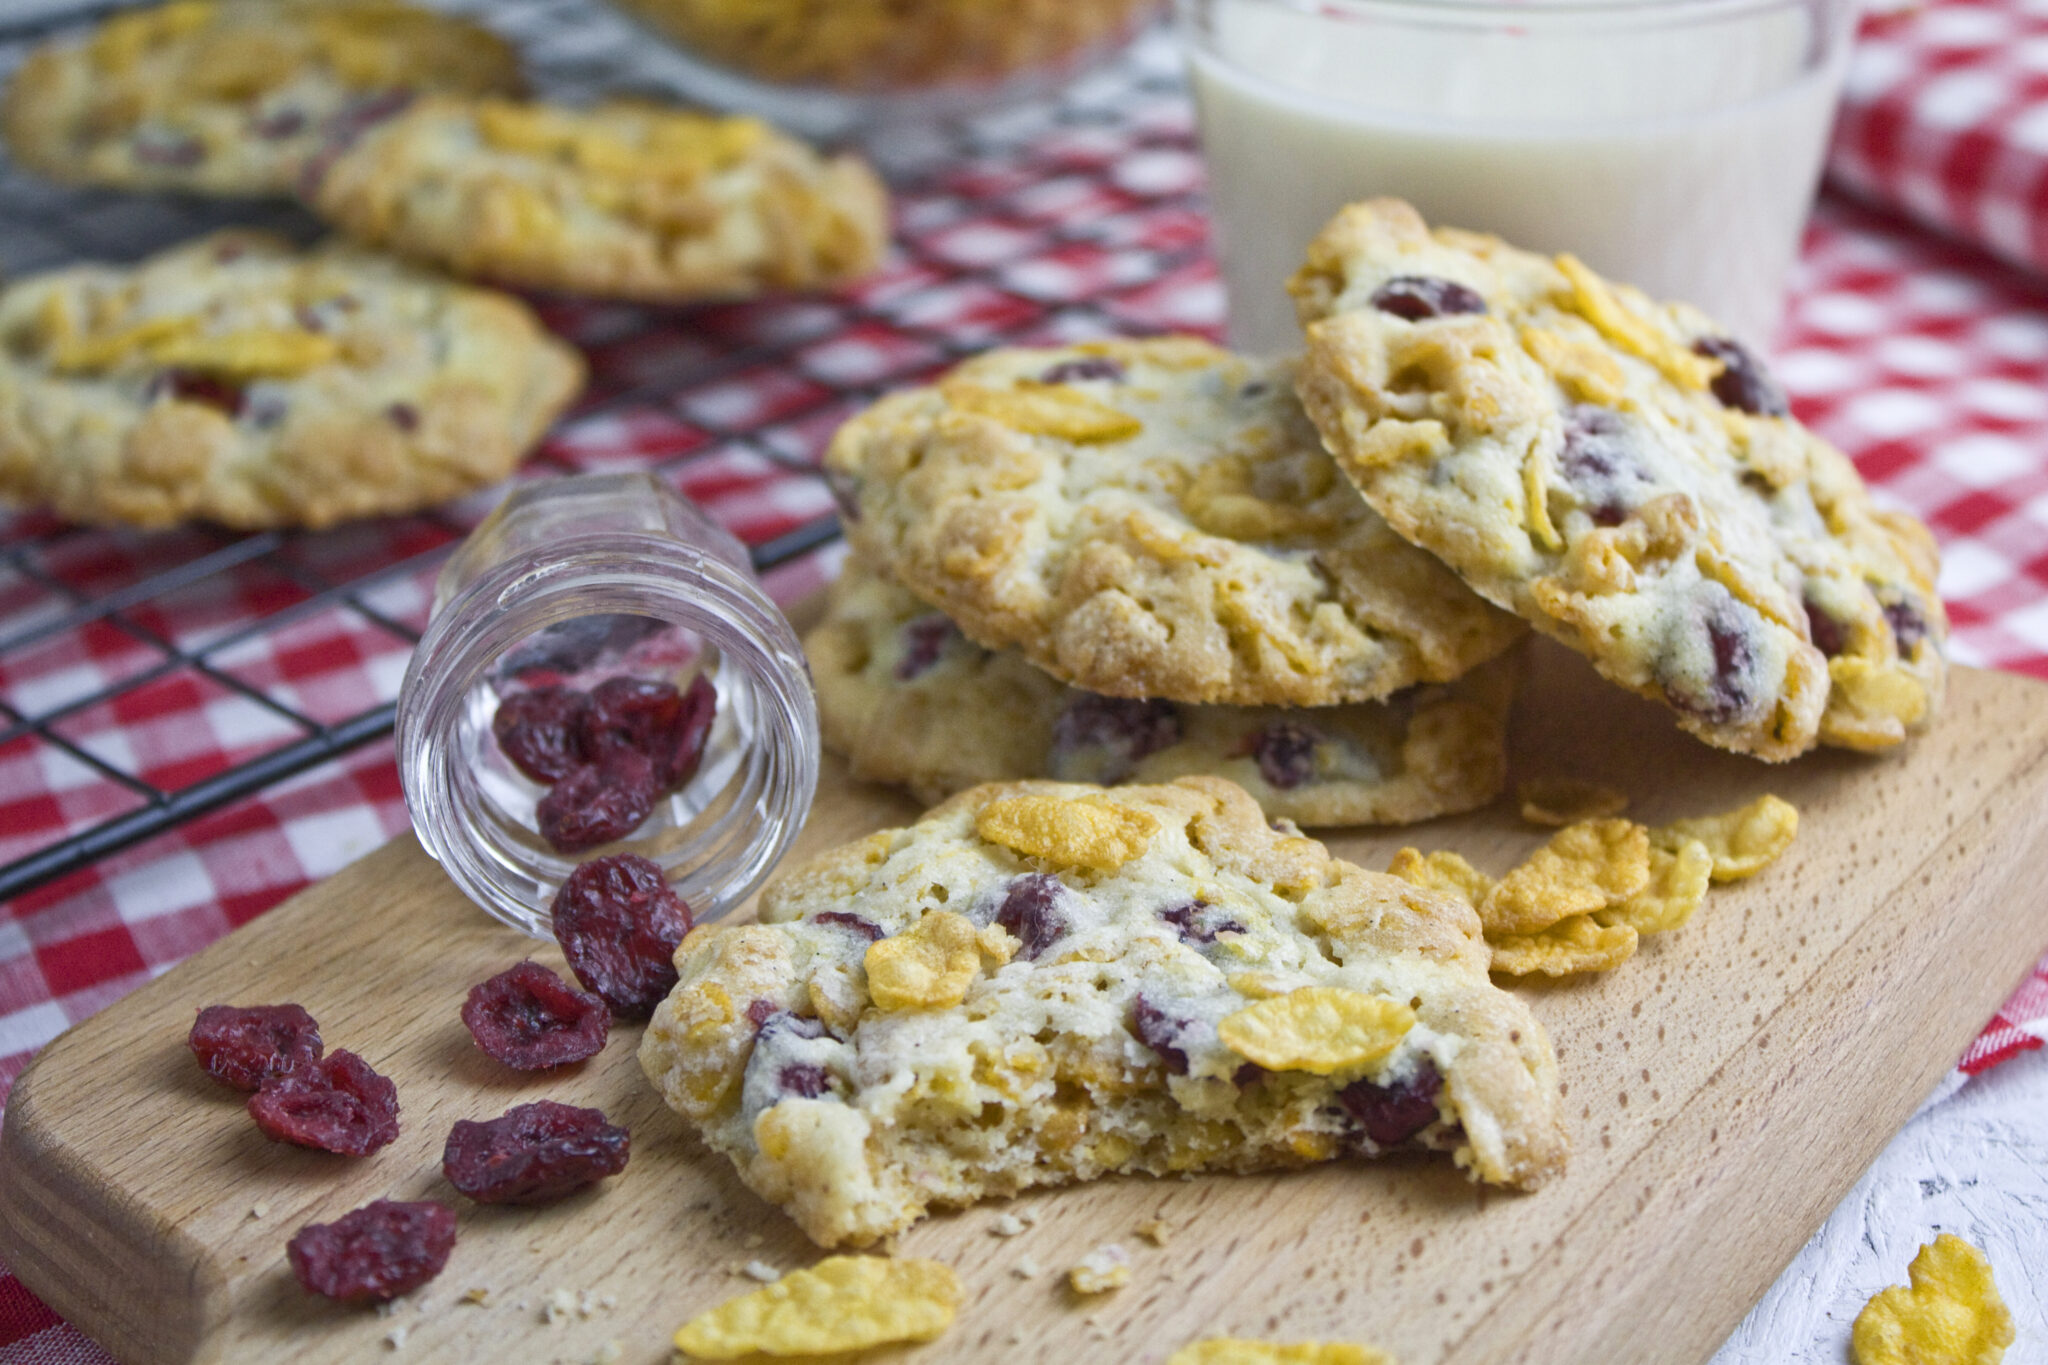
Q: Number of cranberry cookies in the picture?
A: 7